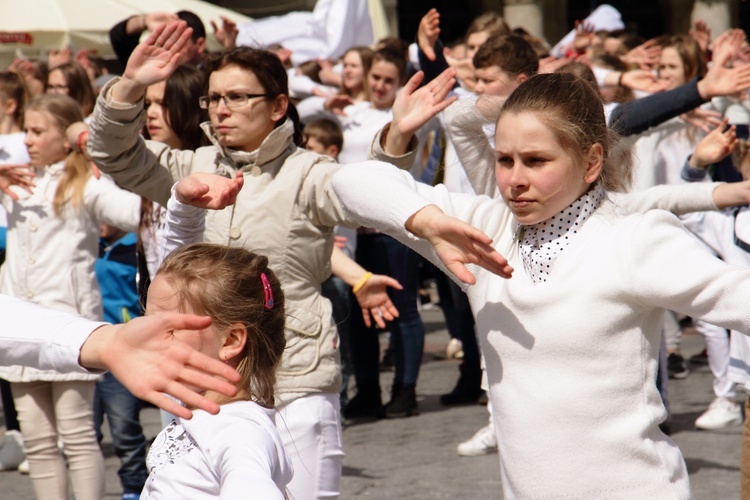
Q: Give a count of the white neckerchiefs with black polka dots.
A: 1